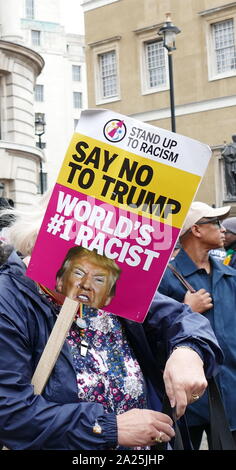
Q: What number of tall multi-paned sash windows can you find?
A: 3